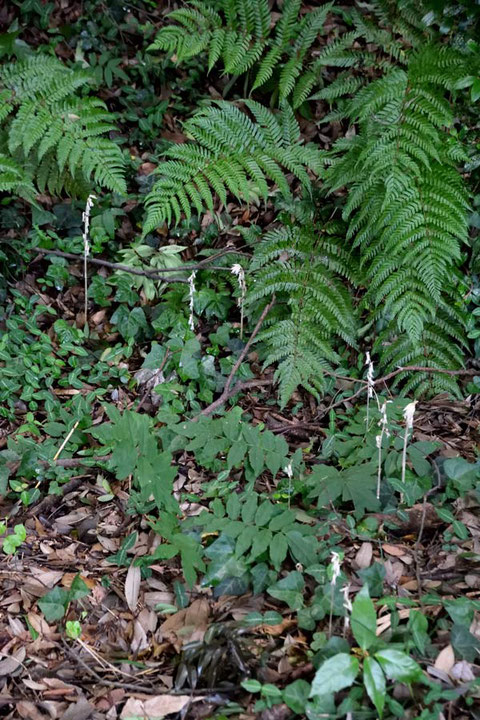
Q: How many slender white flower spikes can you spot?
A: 9